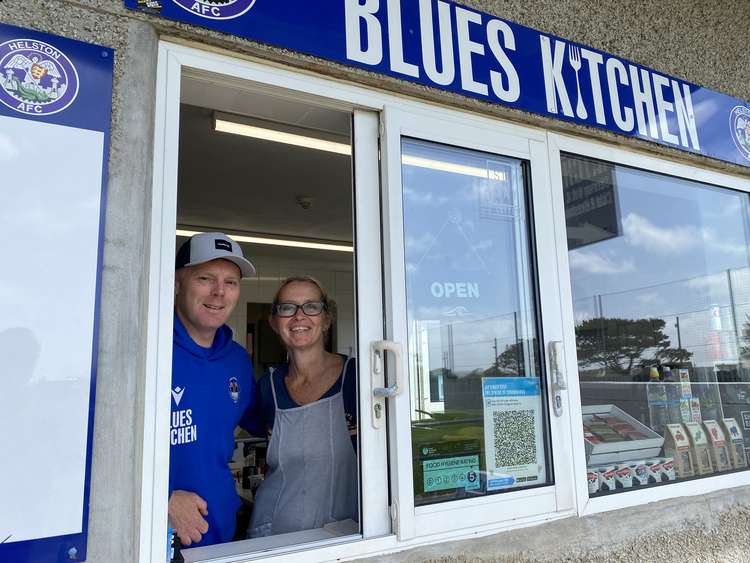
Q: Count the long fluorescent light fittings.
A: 2